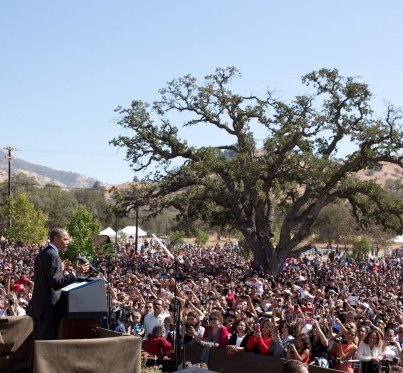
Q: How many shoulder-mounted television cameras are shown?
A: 1